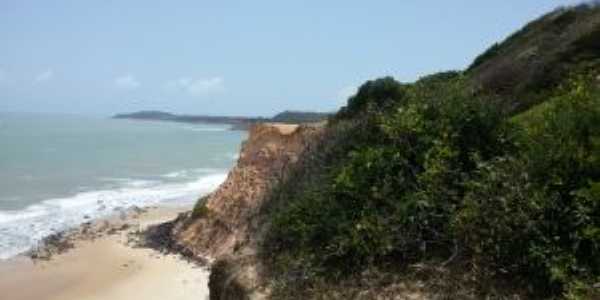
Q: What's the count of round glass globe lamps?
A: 0